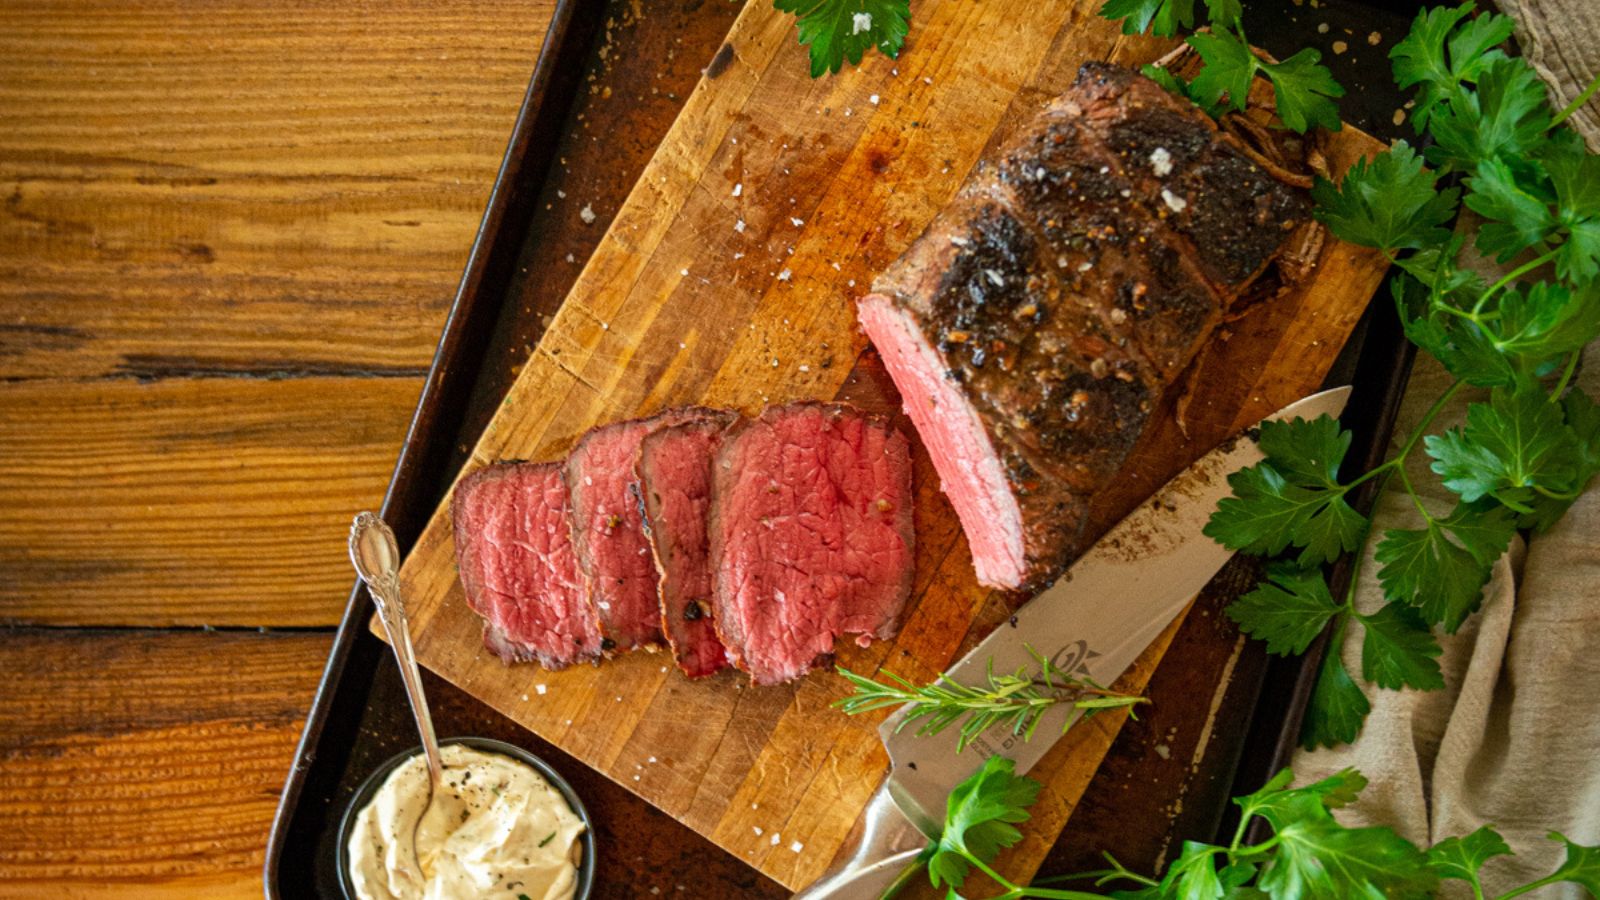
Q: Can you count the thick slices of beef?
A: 4